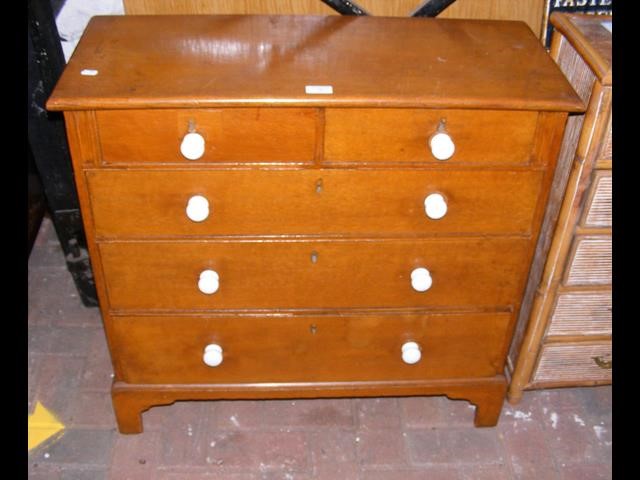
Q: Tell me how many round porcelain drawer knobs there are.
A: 8